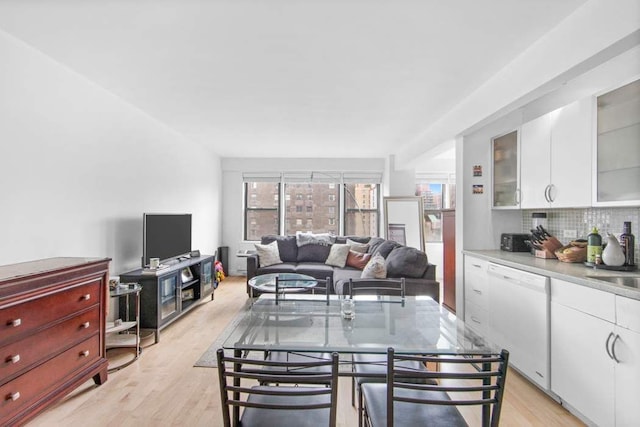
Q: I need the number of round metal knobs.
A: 6